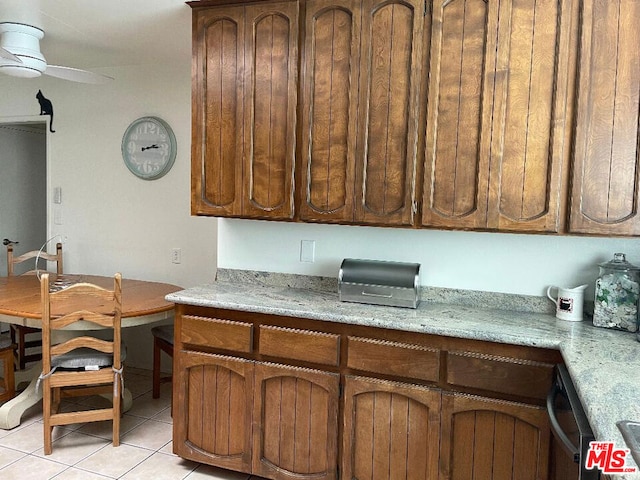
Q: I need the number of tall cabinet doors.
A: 7